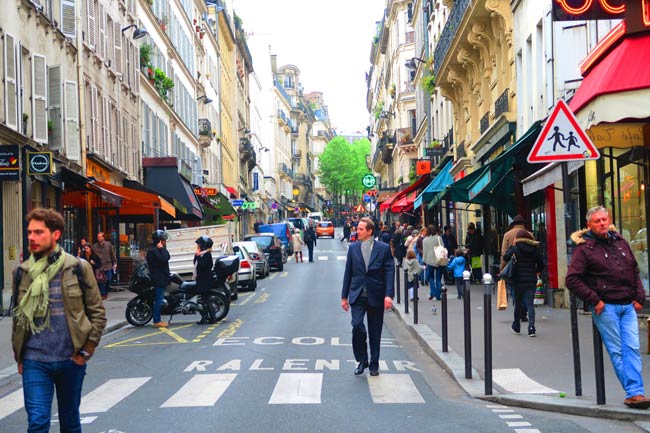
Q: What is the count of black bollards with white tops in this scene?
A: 2